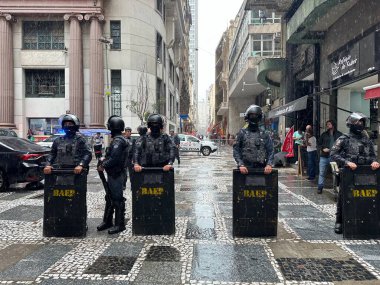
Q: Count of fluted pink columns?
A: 3